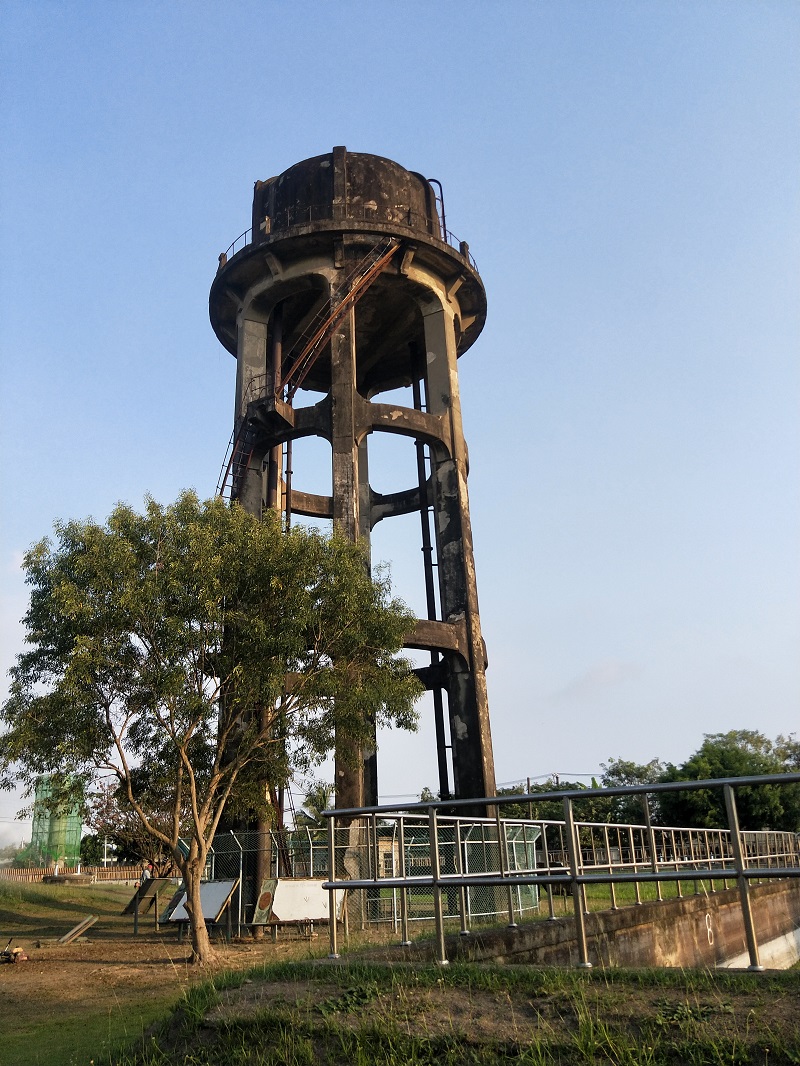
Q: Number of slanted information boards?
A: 3